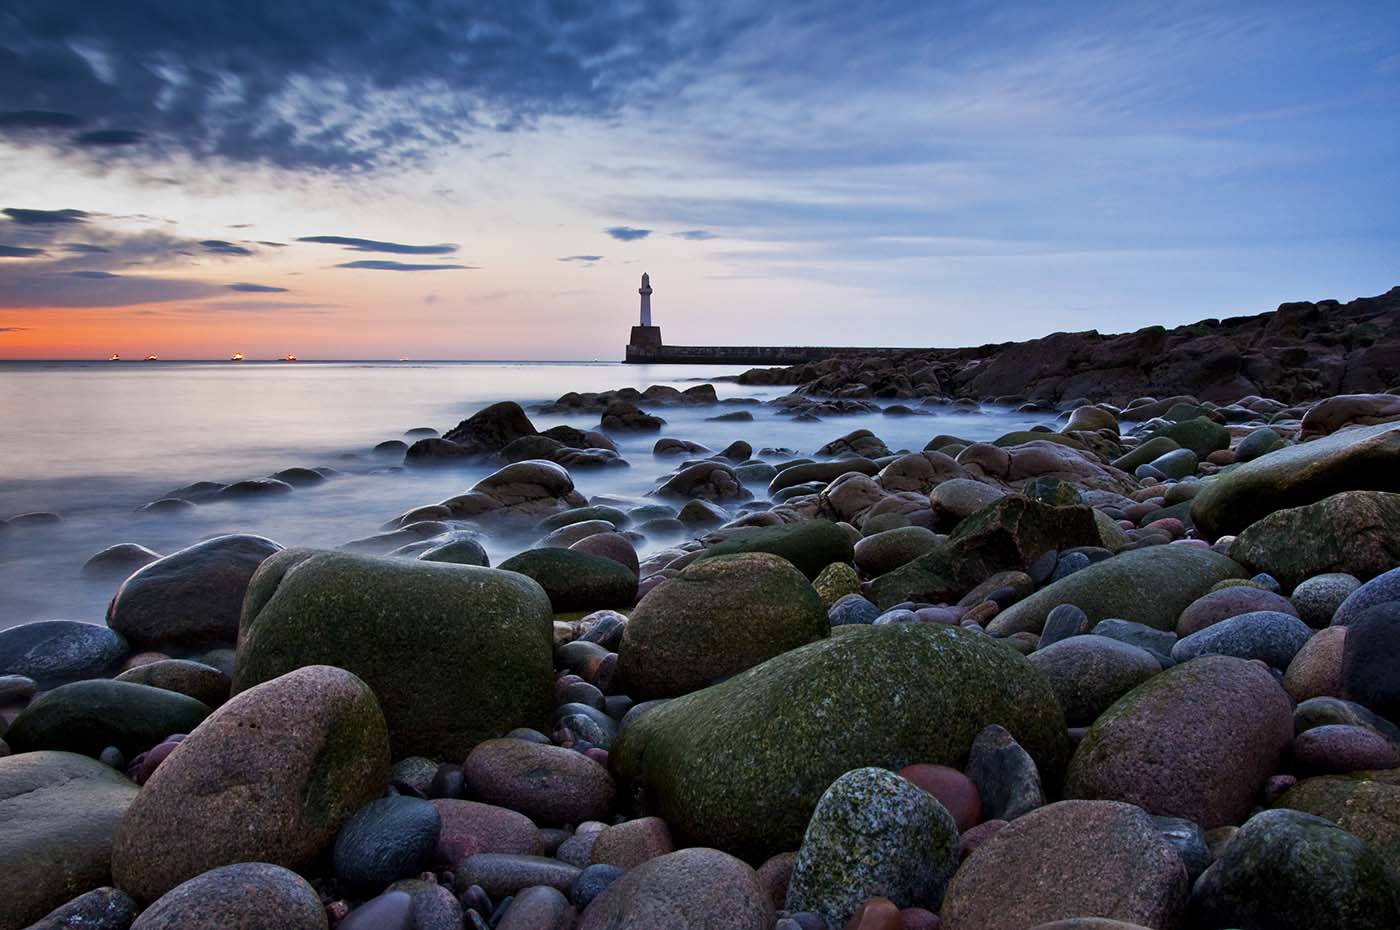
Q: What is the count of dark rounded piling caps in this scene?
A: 0